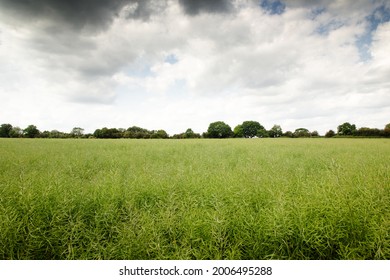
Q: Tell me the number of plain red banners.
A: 0